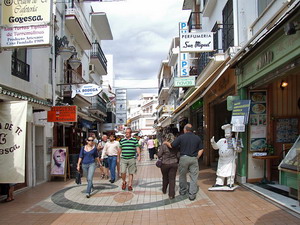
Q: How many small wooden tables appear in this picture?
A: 1